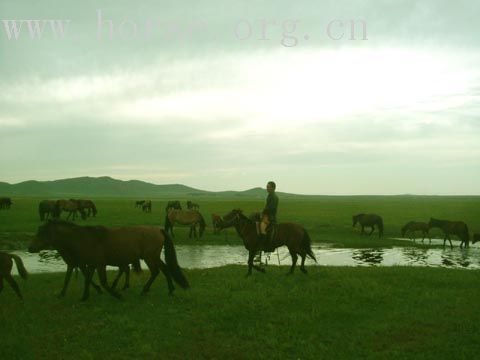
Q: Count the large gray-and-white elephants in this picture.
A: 0